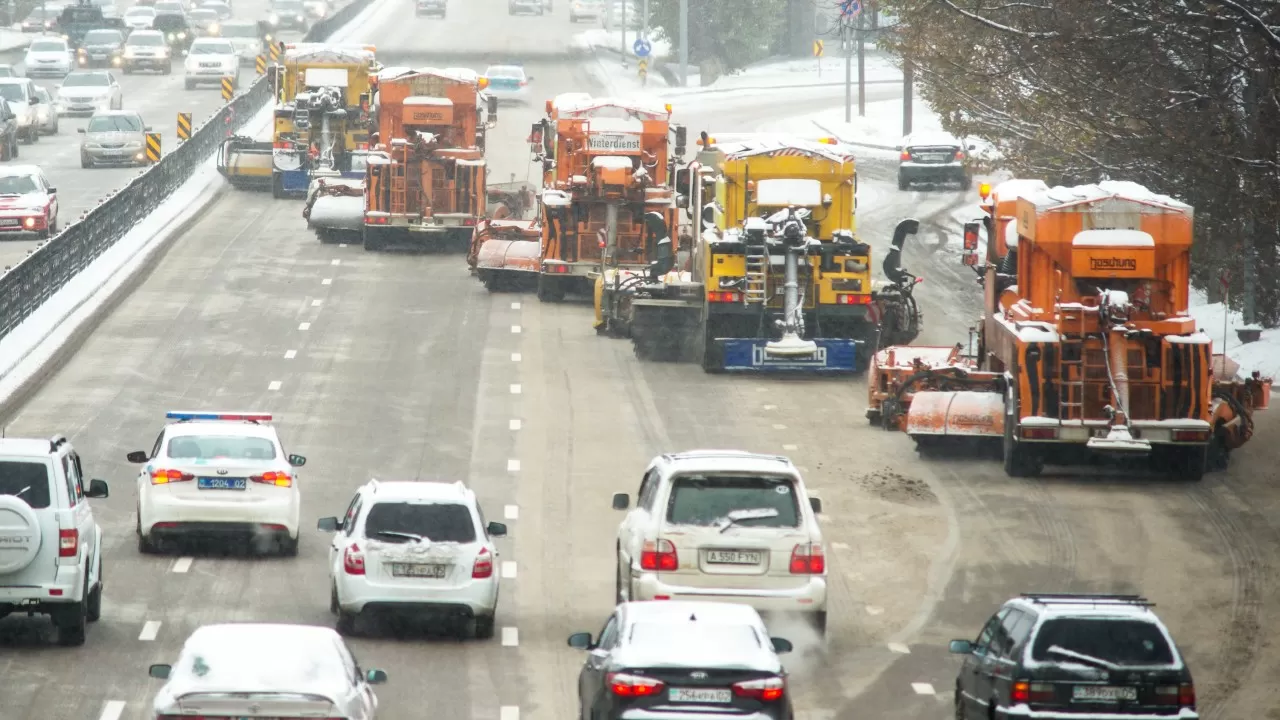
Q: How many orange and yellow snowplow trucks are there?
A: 5